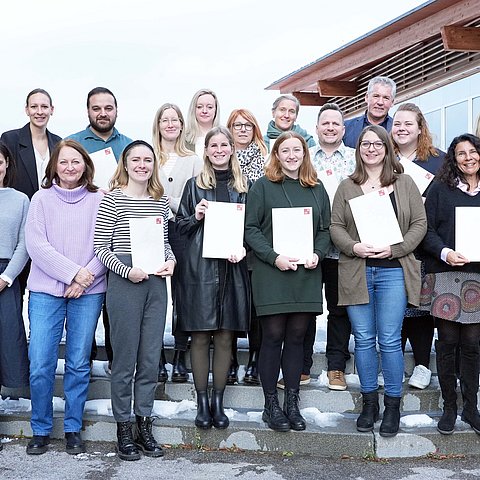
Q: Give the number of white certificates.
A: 8